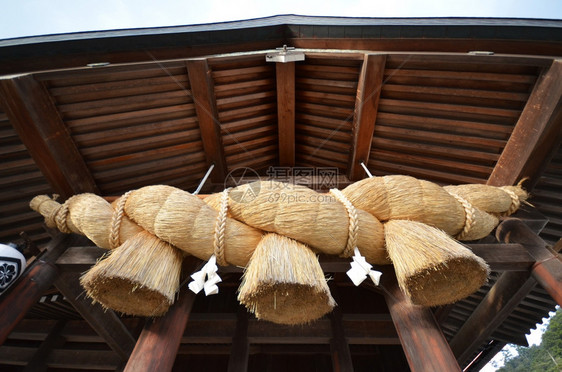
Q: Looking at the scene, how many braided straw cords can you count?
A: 6